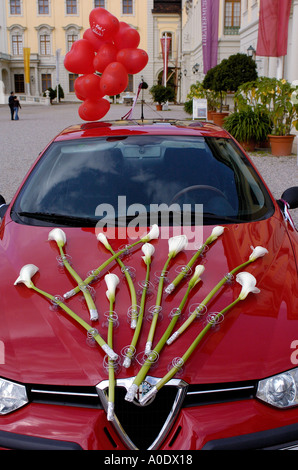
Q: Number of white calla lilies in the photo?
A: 11